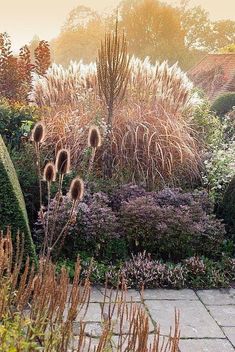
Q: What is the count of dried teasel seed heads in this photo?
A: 5